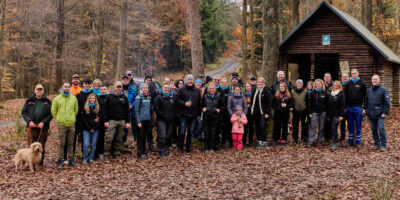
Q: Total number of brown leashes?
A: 1